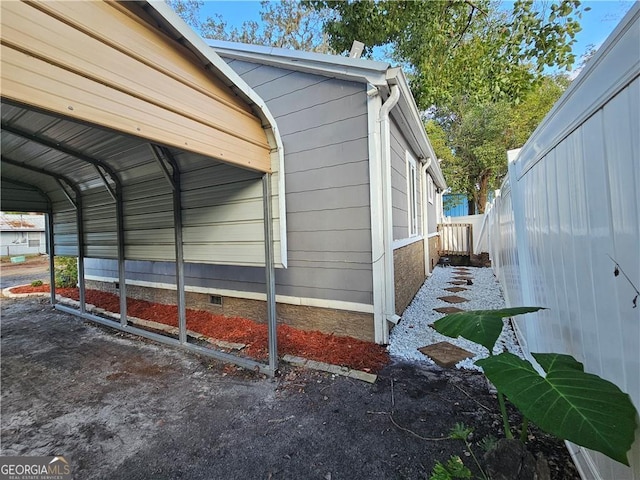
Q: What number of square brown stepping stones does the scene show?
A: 9